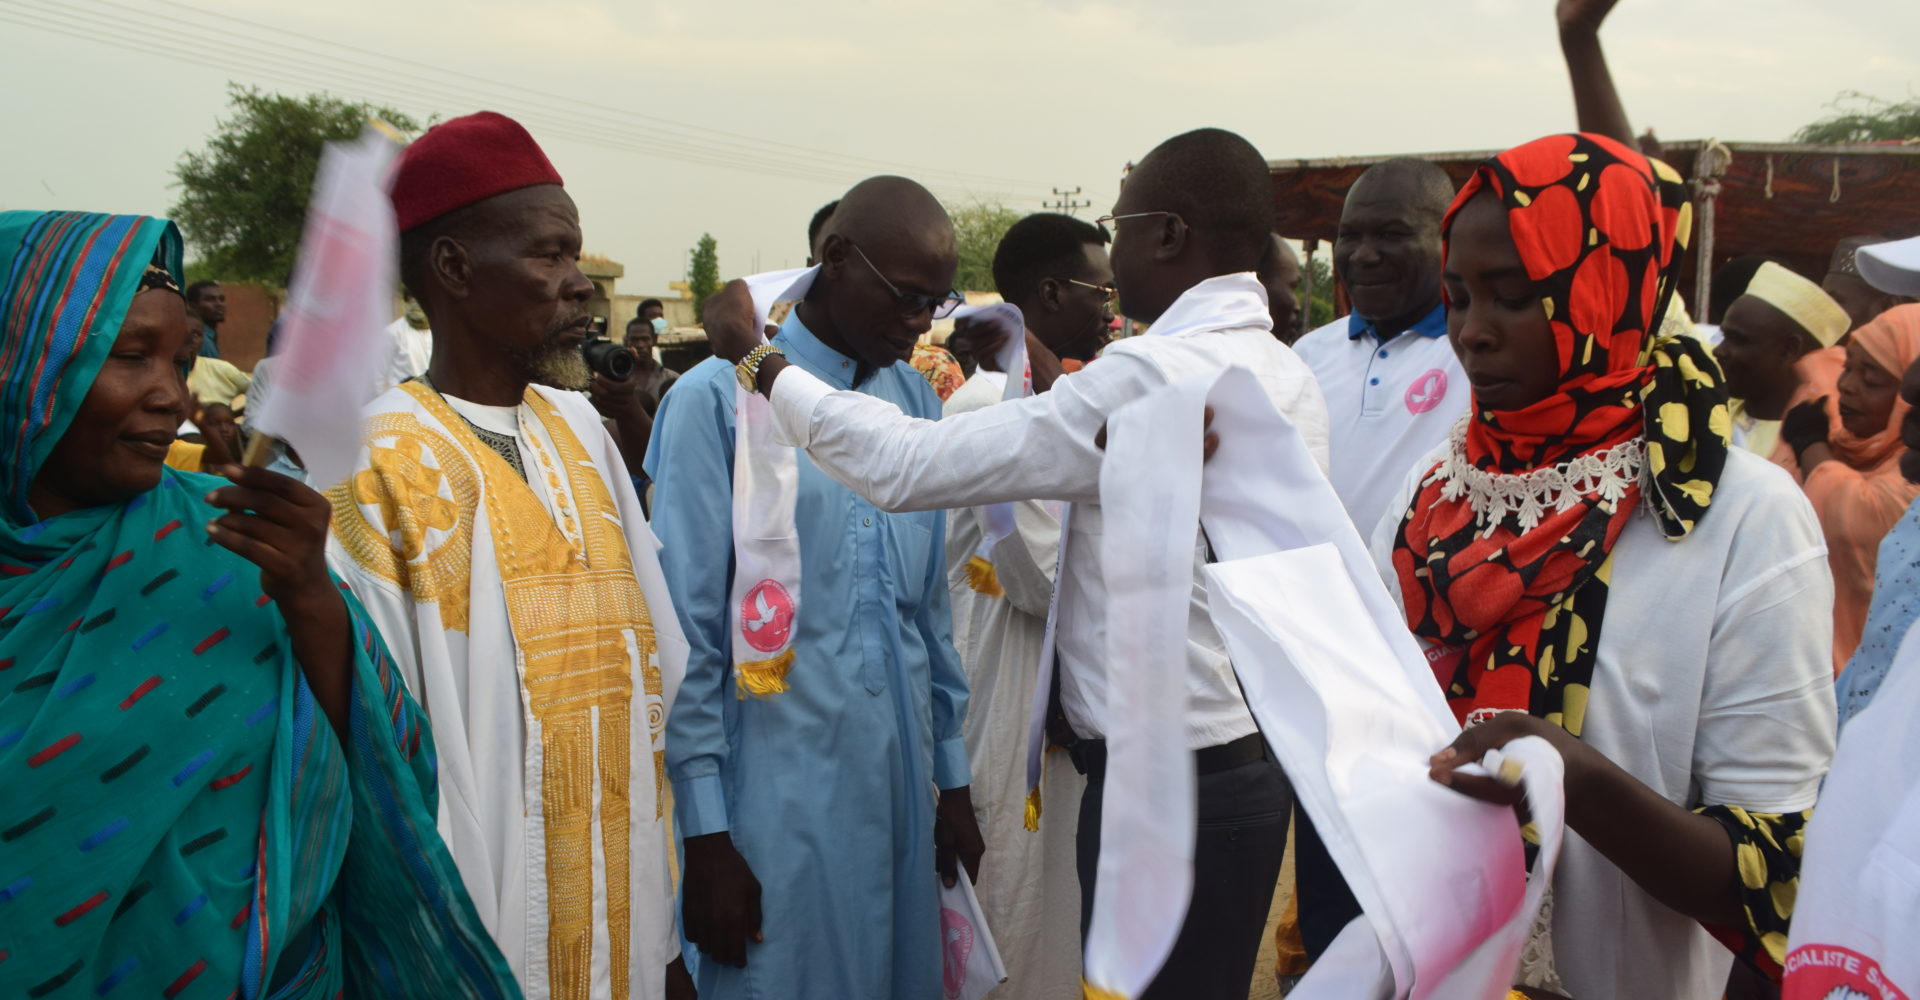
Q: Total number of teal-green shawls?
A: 1